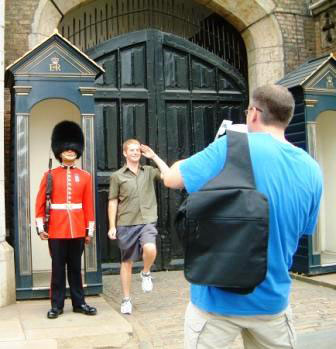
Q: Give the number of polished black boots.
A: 2